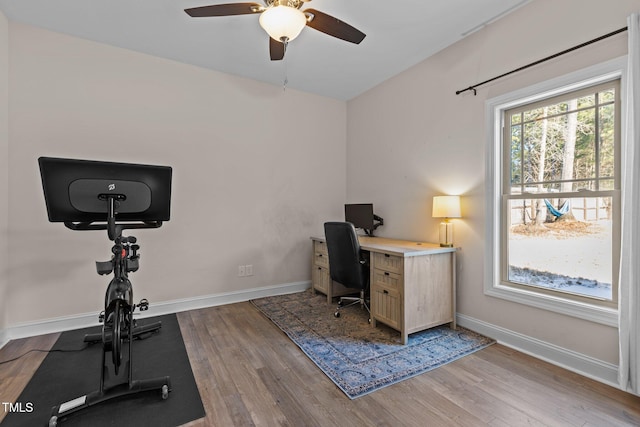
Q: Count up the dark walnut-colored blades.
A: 3